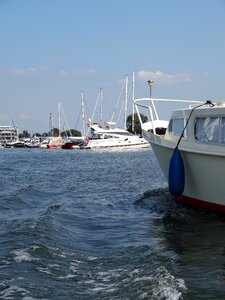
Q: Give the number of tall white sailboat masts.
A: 5